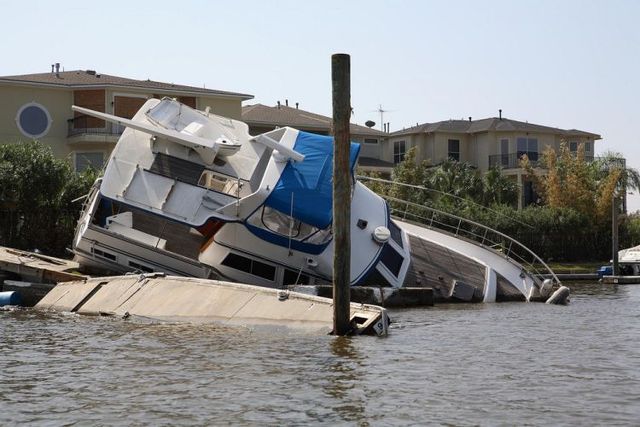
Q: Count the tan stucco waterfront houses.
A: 3